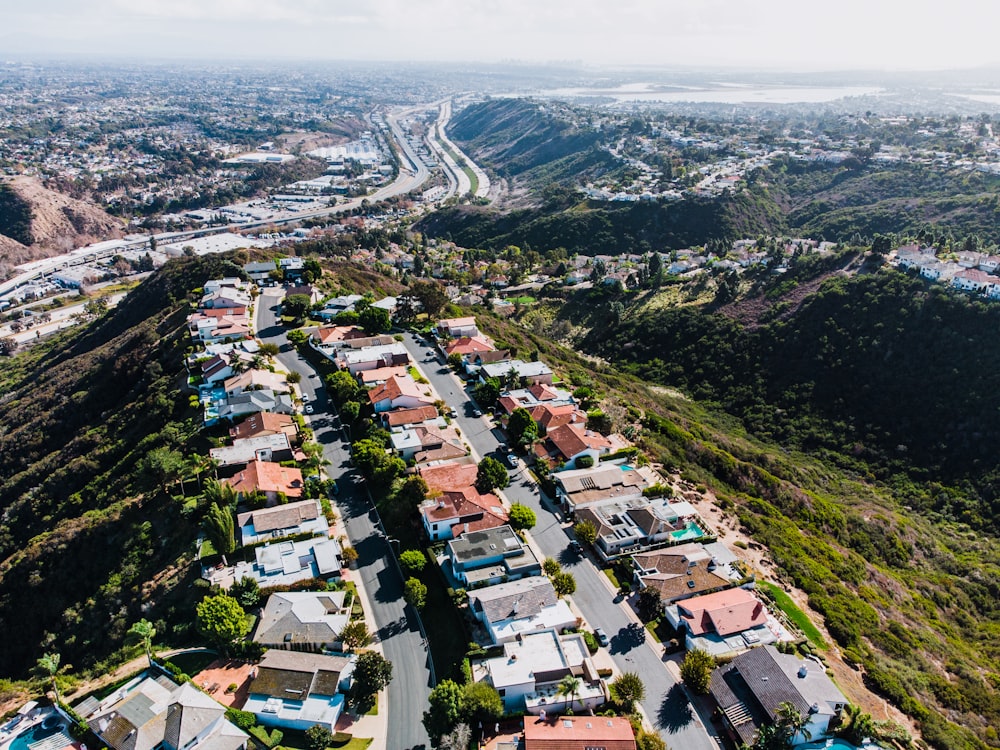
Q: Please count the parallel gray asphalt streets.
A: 2